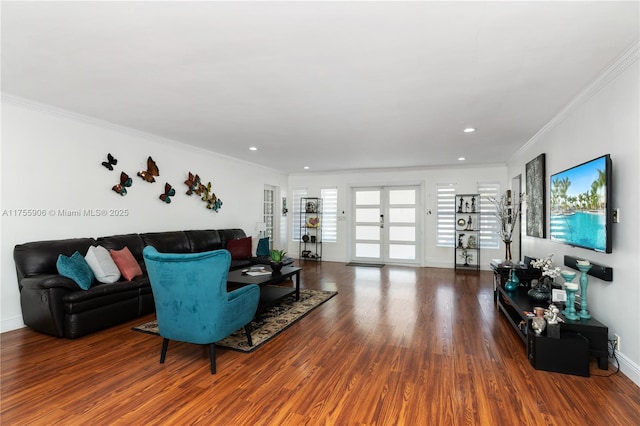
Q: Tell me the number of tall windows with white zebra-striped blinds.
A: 4